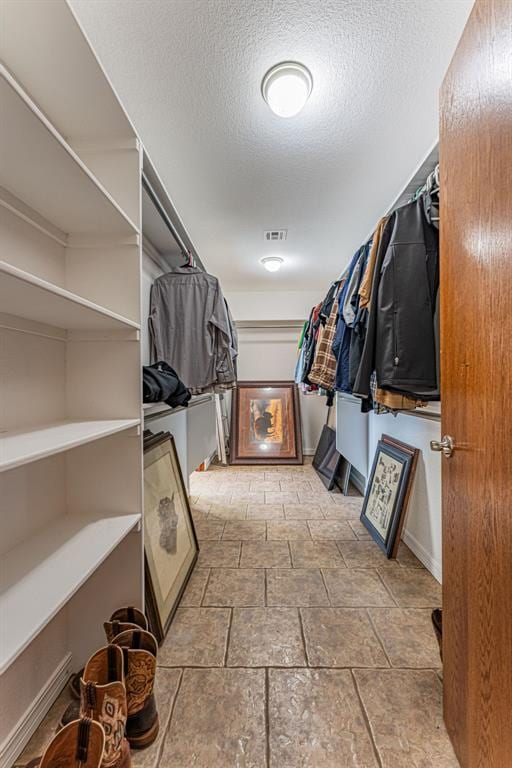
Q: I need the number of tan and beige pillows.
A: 0